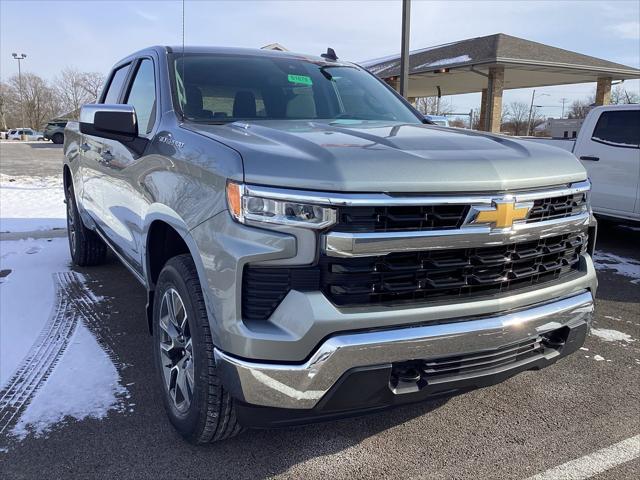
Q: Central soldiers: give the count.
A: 0